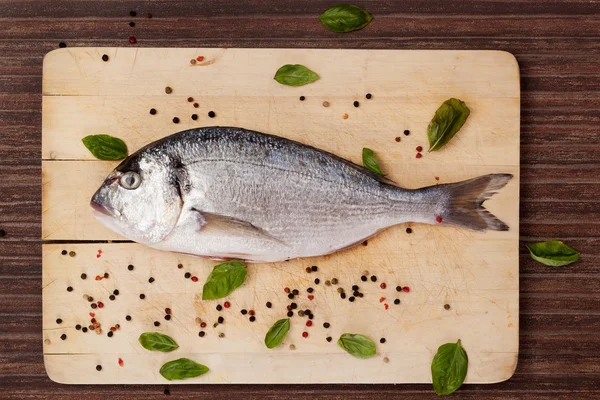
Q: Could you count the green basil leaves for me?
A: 12